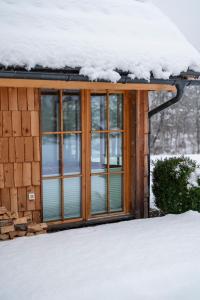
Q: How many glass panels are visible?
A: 12